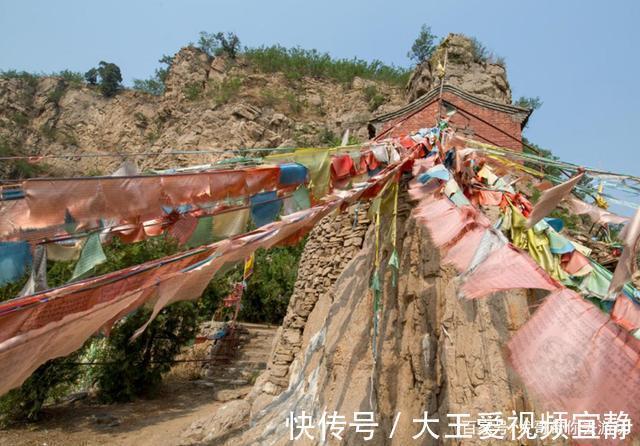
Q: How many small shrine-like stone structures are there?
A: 1